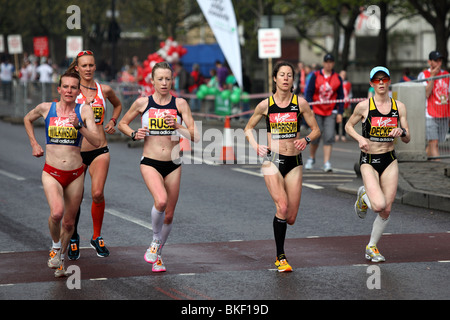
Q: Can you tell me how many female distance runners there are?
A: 5